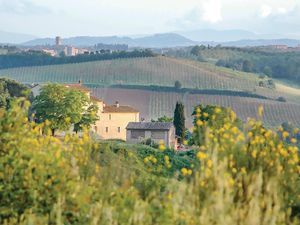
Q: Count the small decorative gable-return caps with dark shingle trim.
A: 0